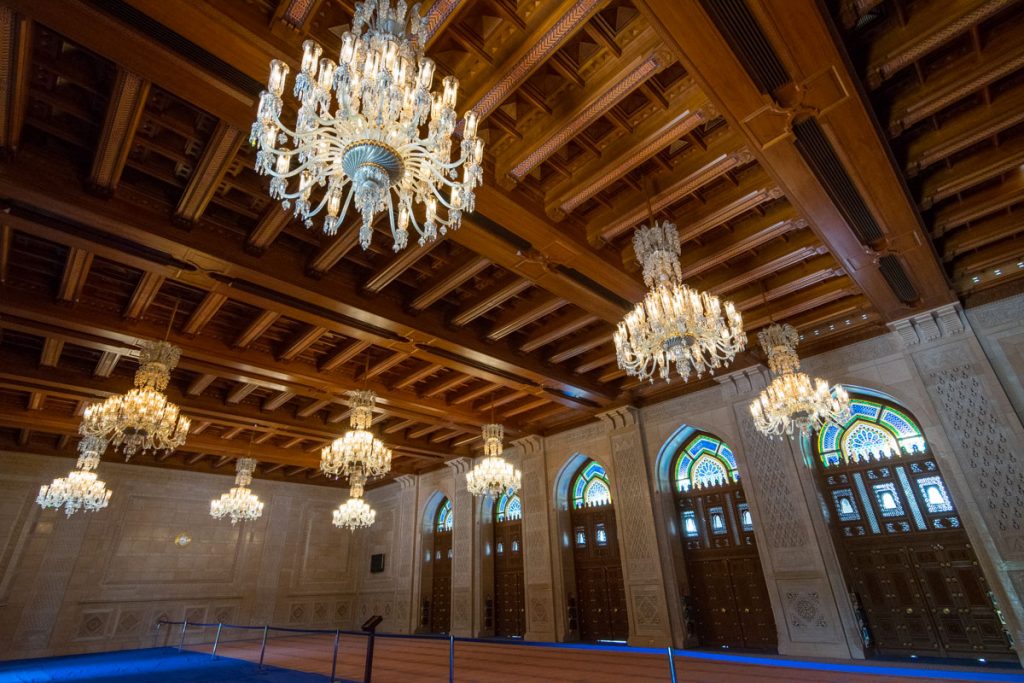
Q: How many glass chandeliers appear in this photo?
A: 9